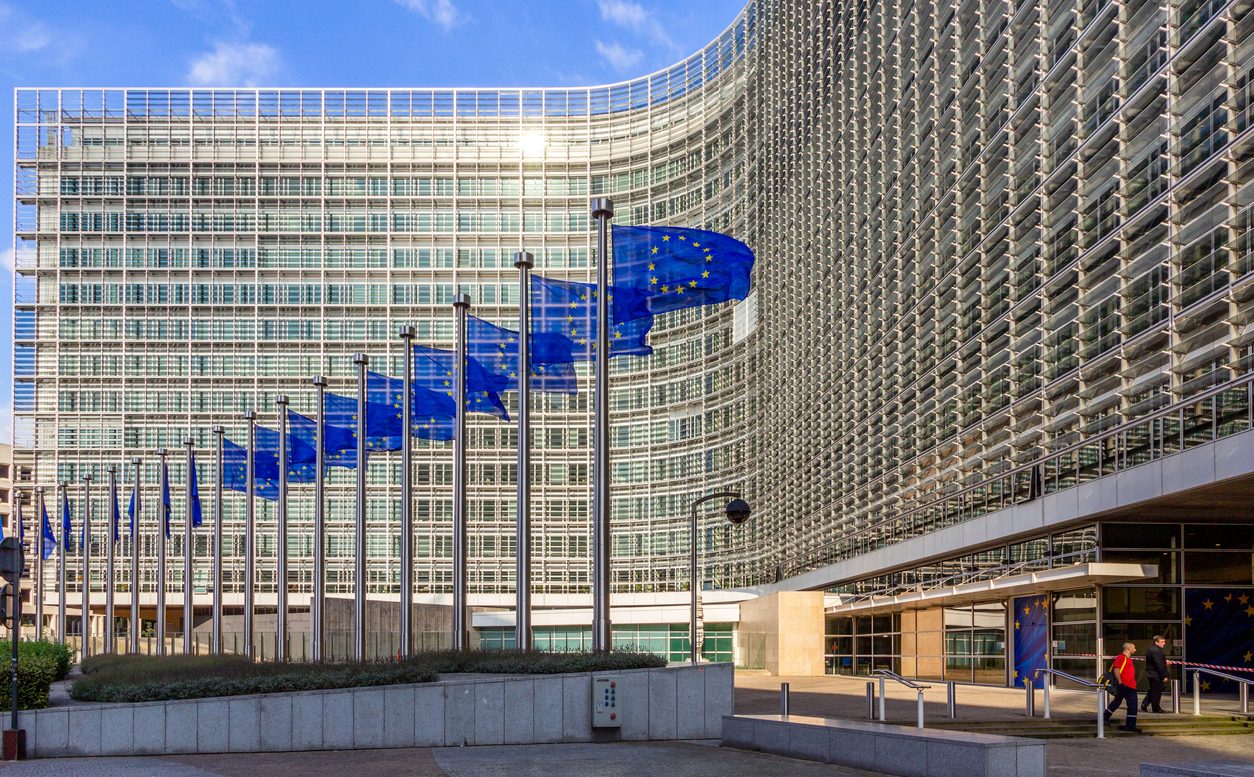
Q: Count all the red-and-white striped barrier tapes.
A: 1